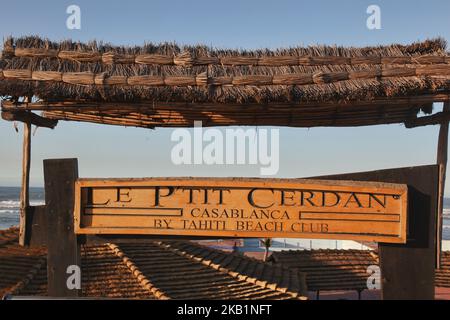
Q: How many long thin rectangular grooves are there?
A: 2